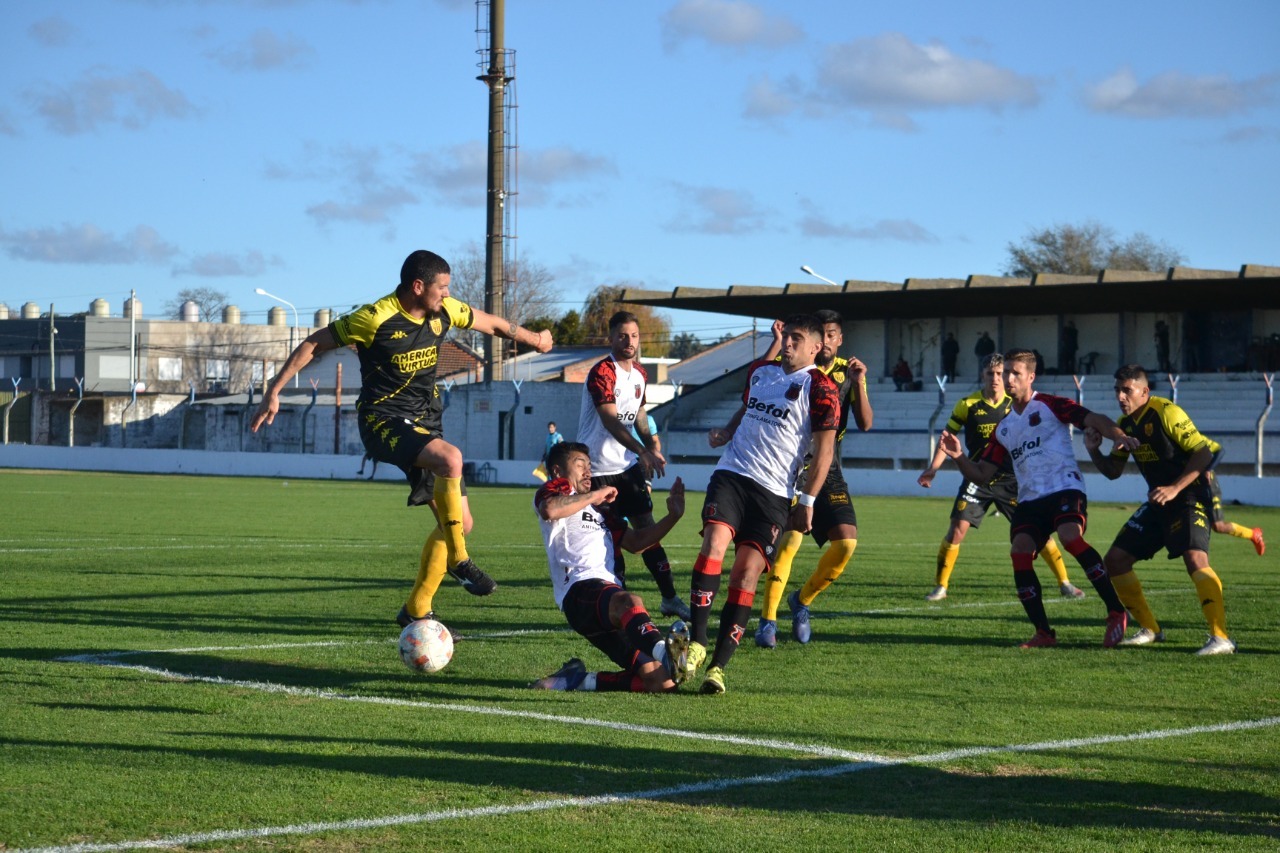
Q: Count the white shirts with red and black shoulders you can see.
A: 4